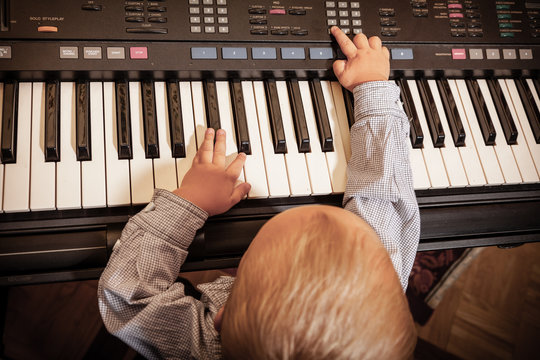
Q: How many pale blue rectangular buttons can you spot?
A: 6